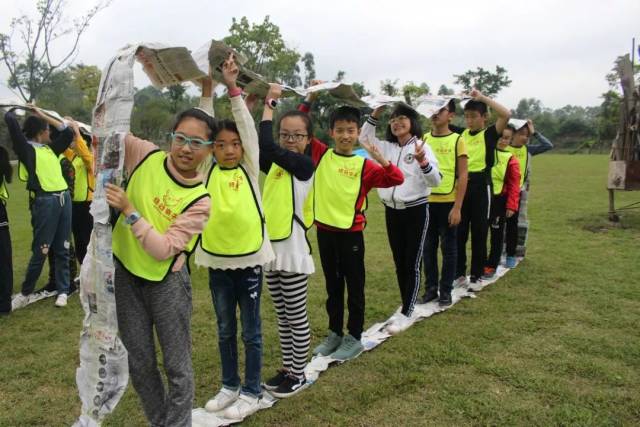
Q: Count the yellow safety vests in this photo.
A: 11